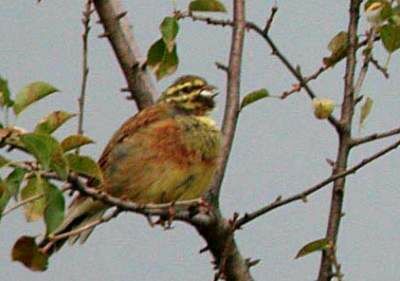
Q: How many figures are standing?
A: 1